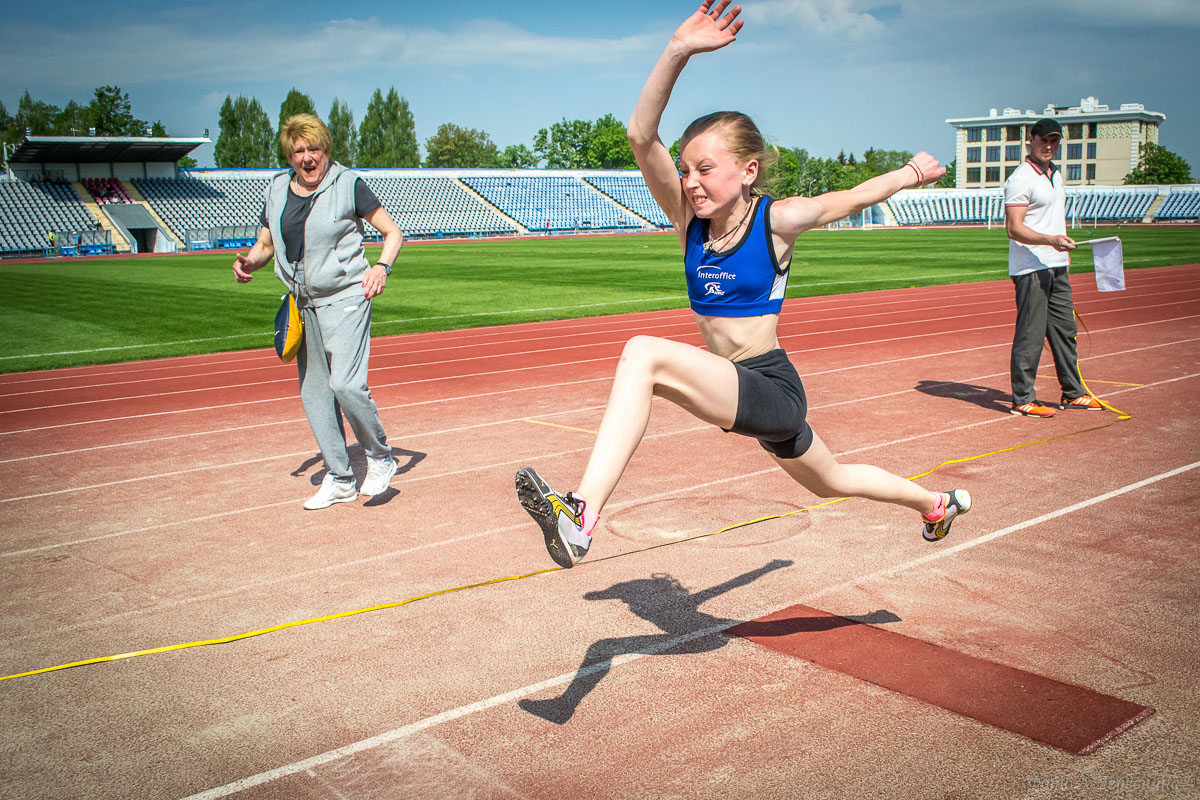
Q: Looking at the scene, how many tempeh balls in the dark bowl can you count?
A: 0